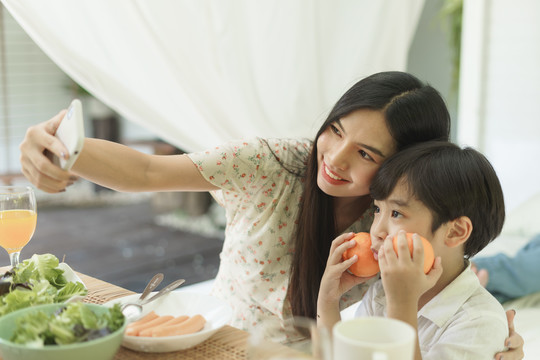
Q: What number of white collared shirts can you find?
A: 1